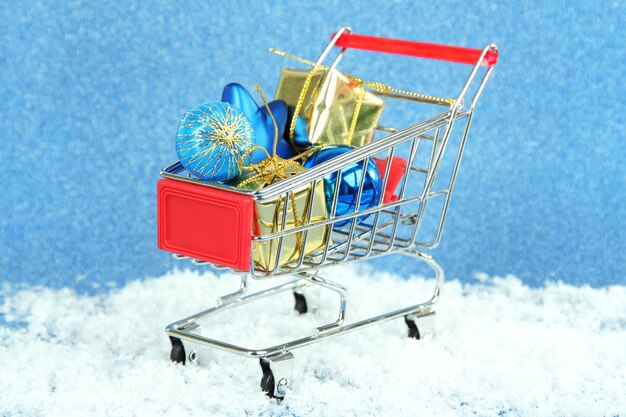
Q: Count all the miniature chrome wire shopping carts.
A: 1